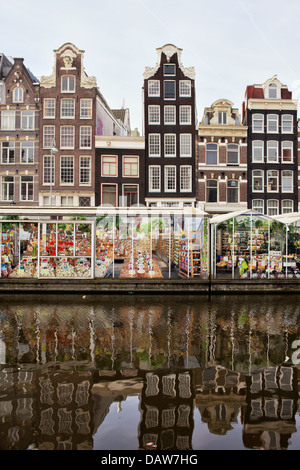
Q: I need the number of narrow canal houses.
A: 6